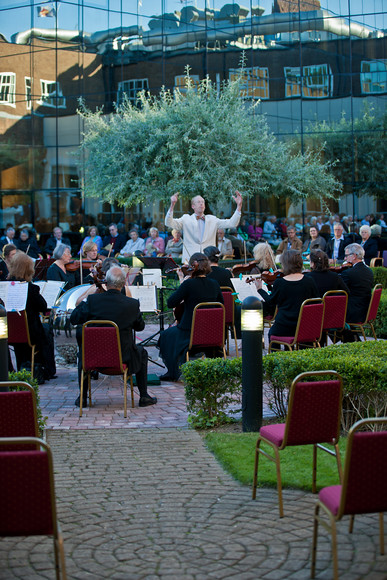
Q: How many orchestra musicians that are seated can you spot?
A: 12